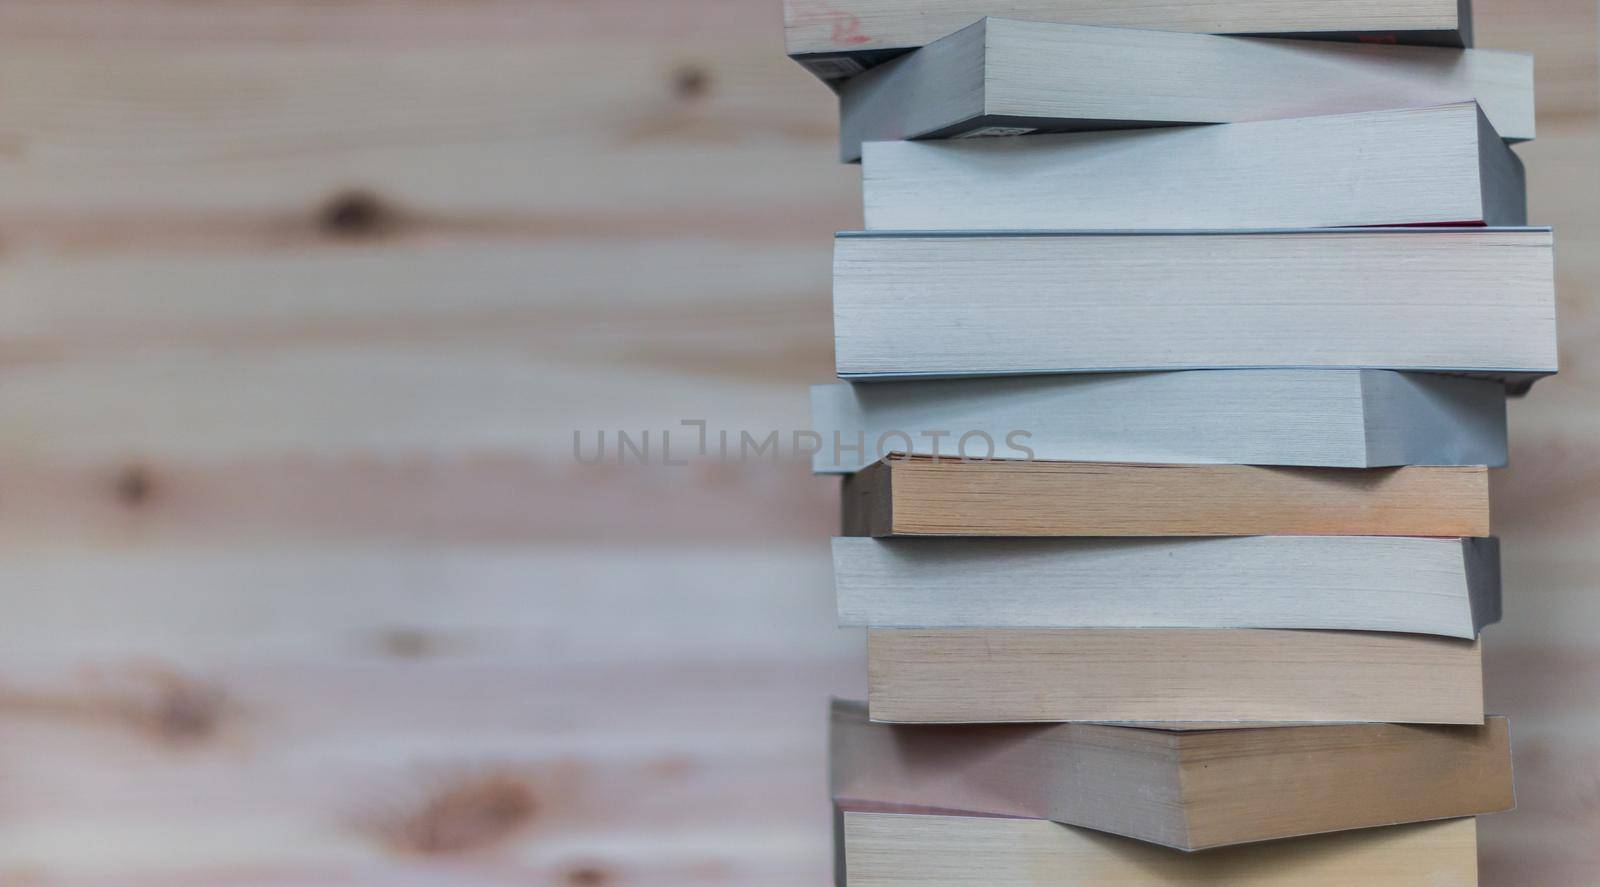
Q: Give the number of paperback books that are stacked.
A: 10